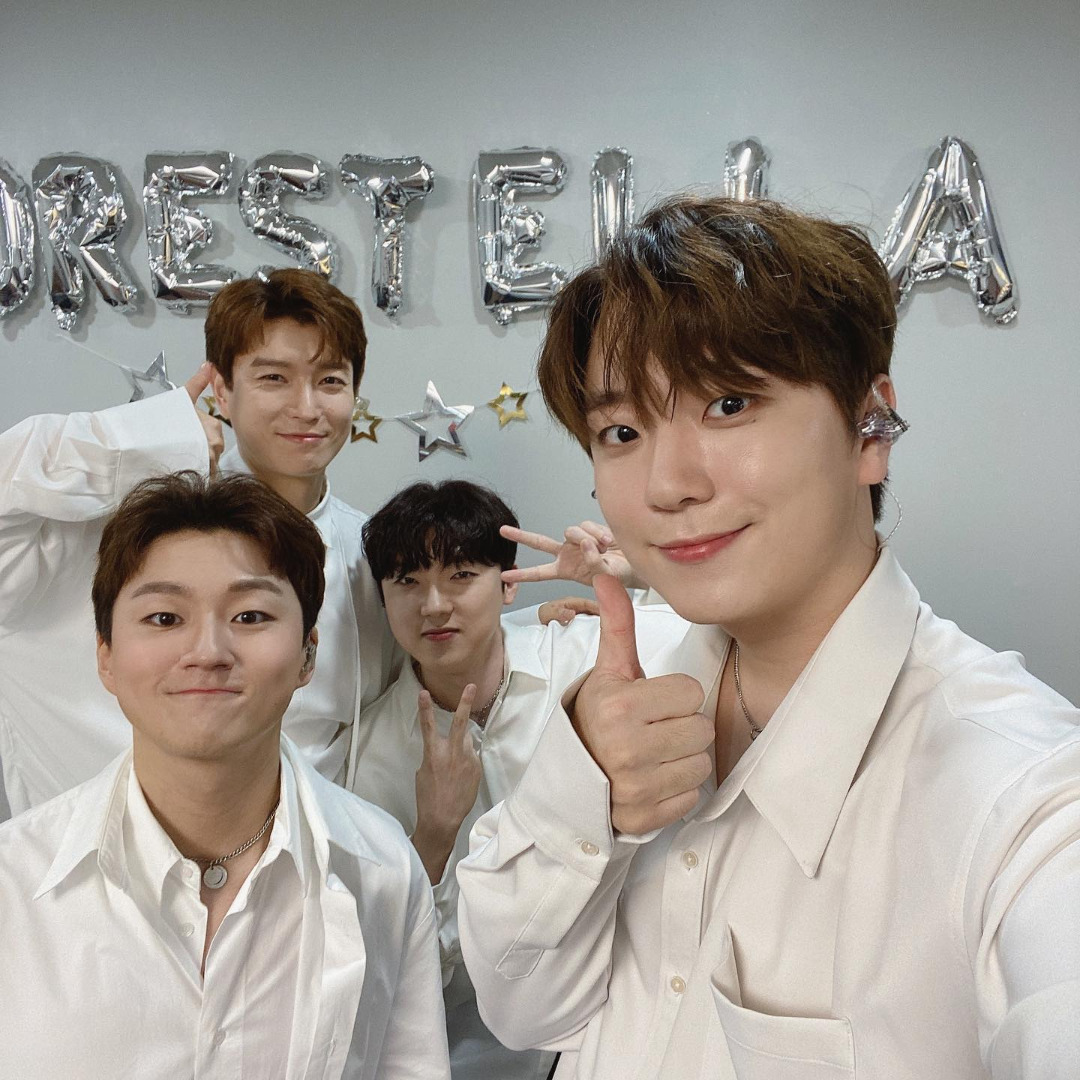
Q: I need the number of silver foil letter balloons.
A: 9